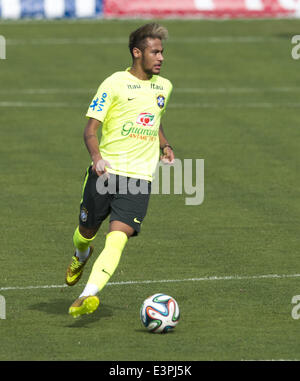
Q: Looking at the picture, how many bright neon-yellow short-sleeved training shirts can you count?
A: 1